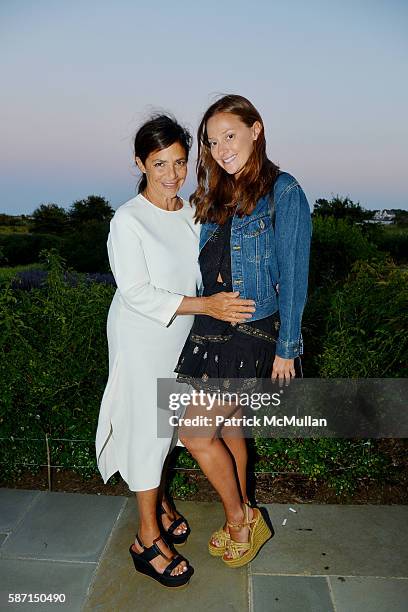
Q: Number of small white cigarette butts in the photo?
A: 2